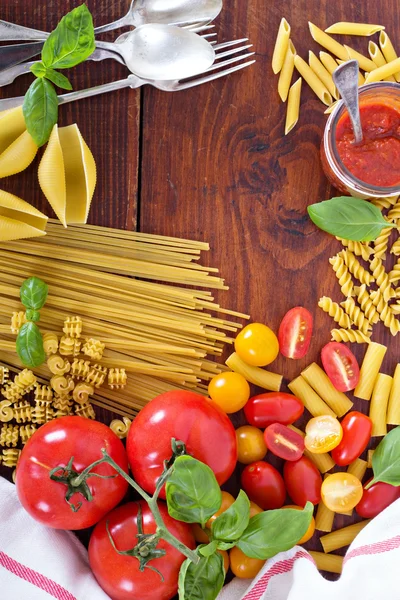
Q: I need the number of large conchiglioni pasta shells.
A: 3